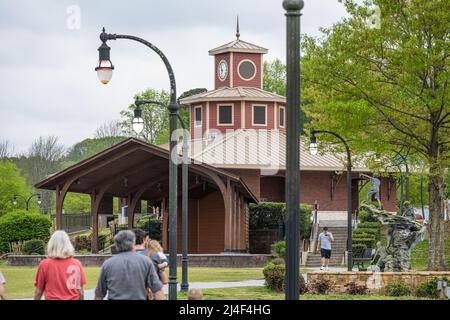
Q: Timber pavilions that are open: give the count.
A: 1